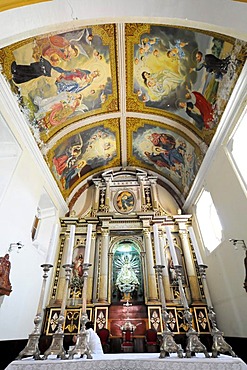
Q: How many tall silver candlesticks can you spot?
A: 6